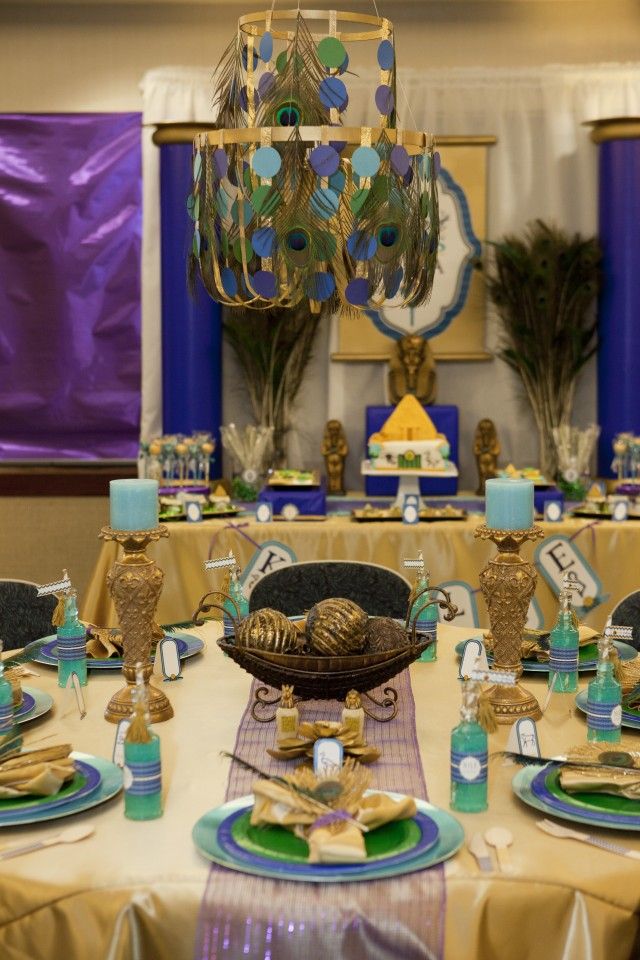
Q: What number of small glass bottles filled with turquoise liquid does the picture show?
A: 8